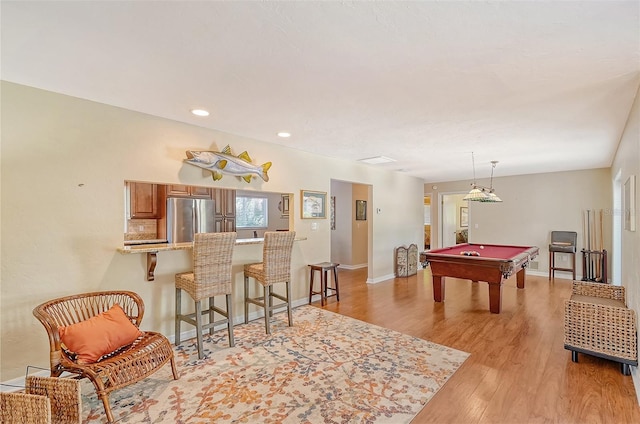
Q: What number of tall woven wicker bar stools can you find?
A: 2